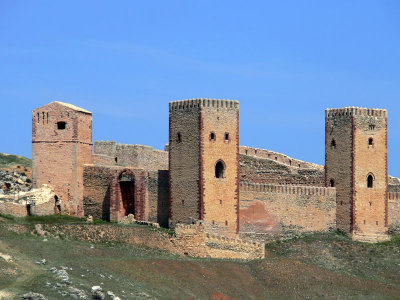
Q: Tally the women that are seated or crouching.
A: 0